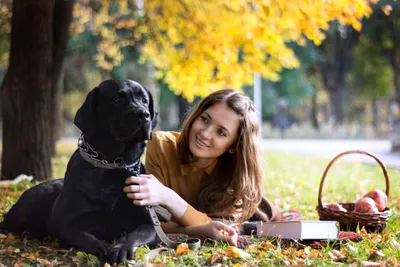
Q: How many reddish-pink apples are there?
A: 3